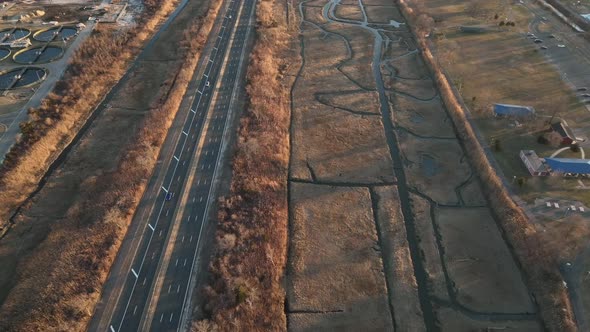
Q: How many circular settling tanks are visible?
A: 5